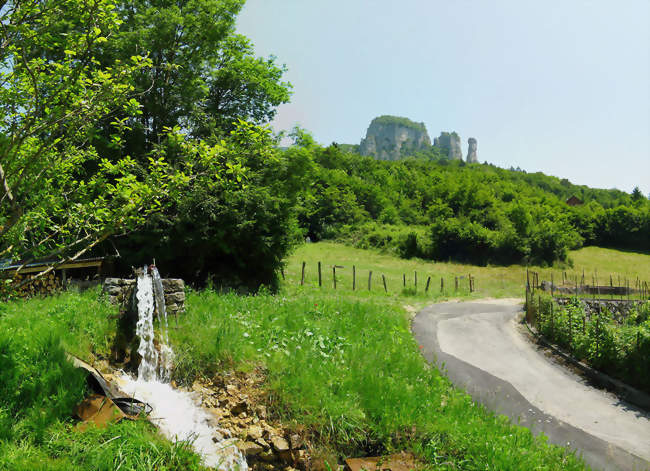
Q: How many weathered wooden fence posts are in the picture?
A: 13